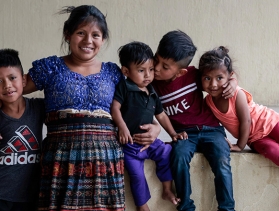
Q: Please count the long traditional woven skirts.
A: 1